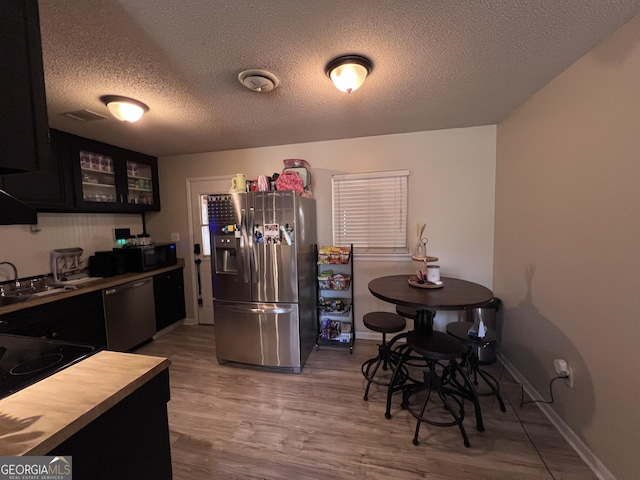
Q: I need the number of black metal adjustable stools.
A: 4